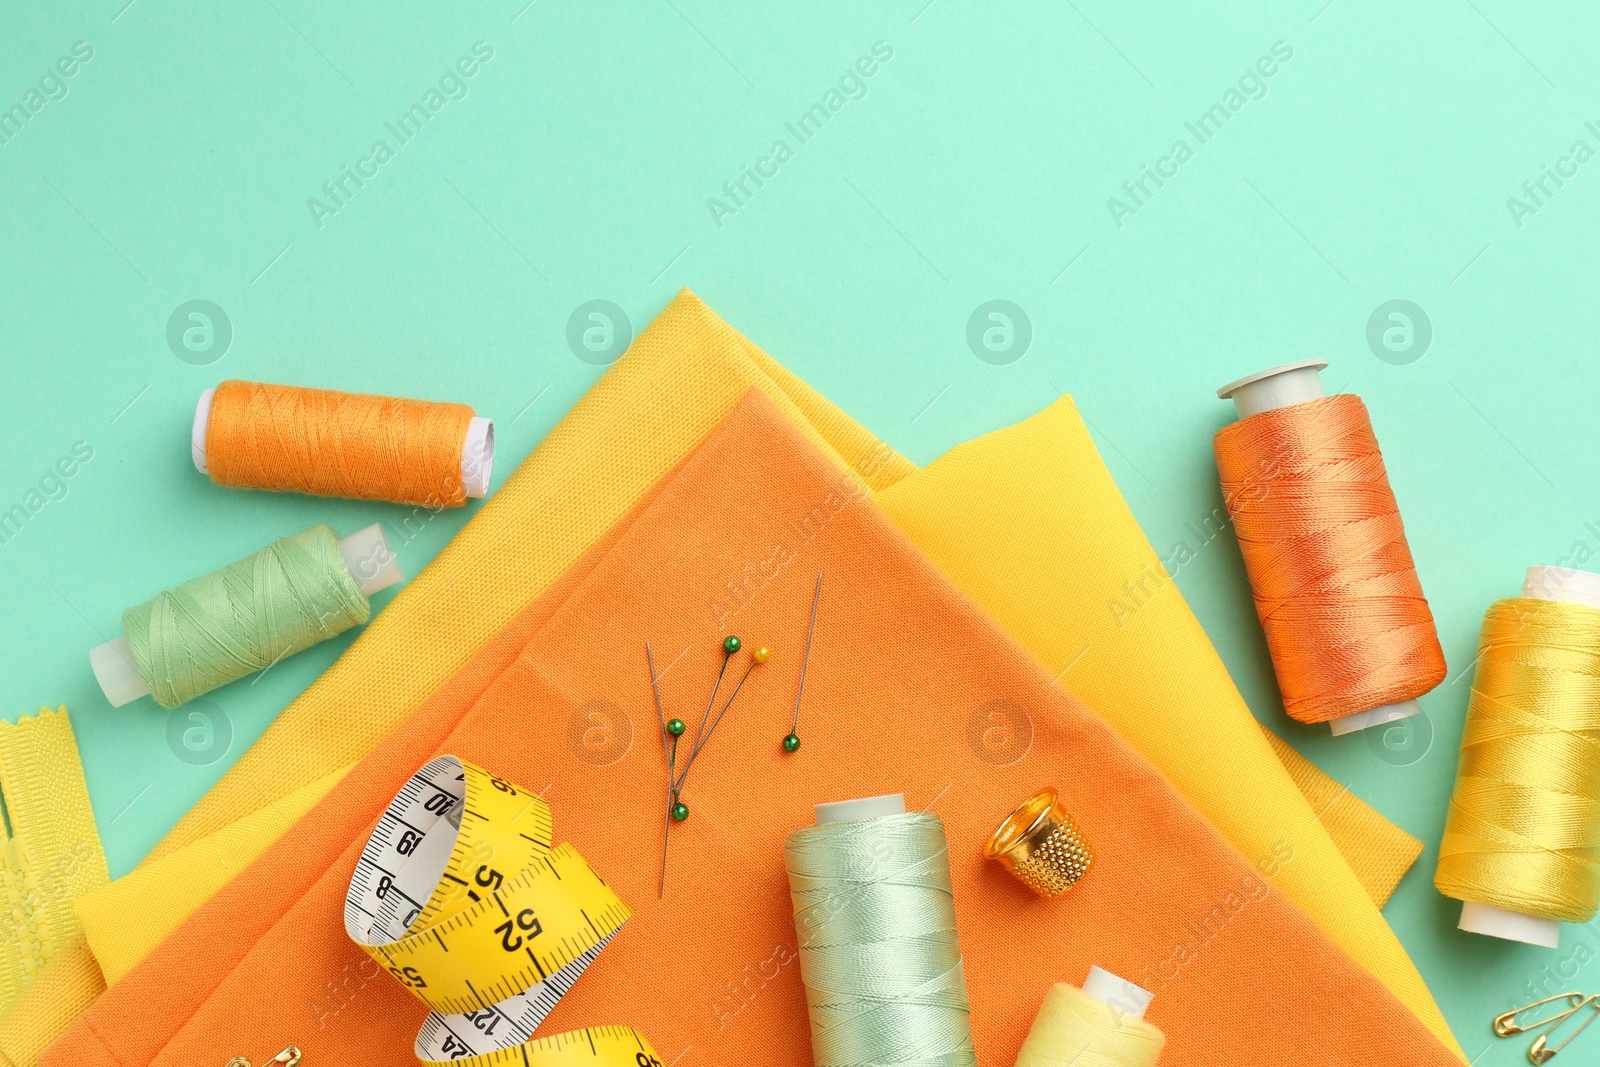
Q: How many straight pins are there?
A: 5